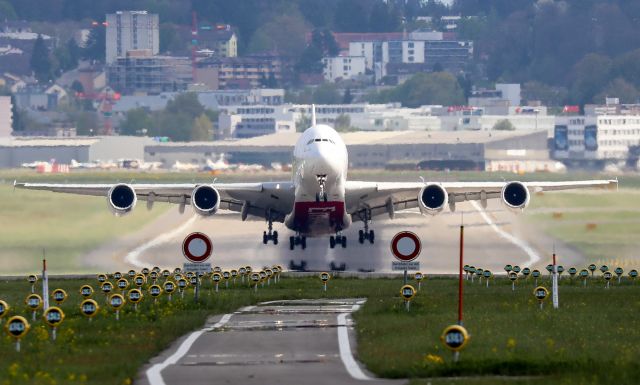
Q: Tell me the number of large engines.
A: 4